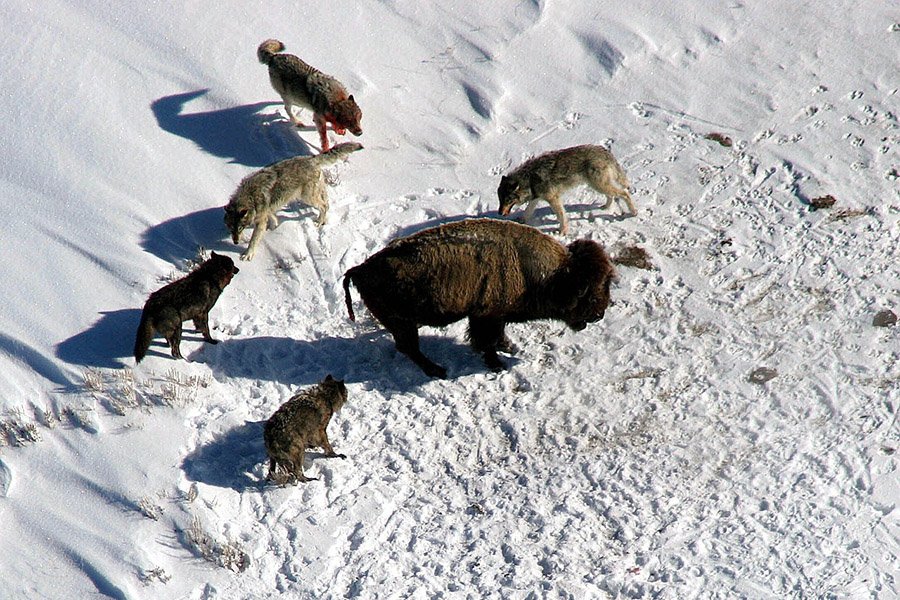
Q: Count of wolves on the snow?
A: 5